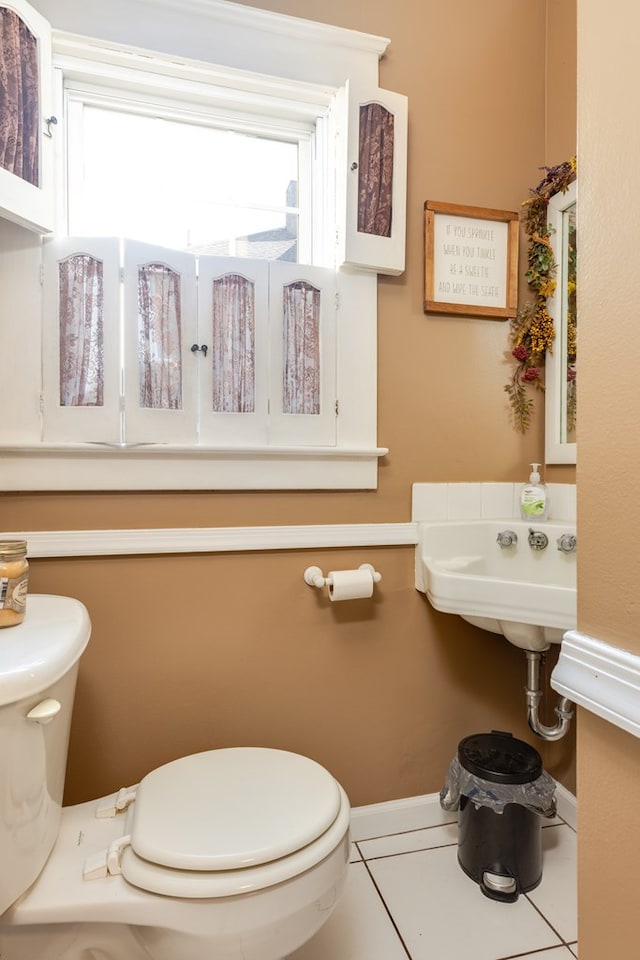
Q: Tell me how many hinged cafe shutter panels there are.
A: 6